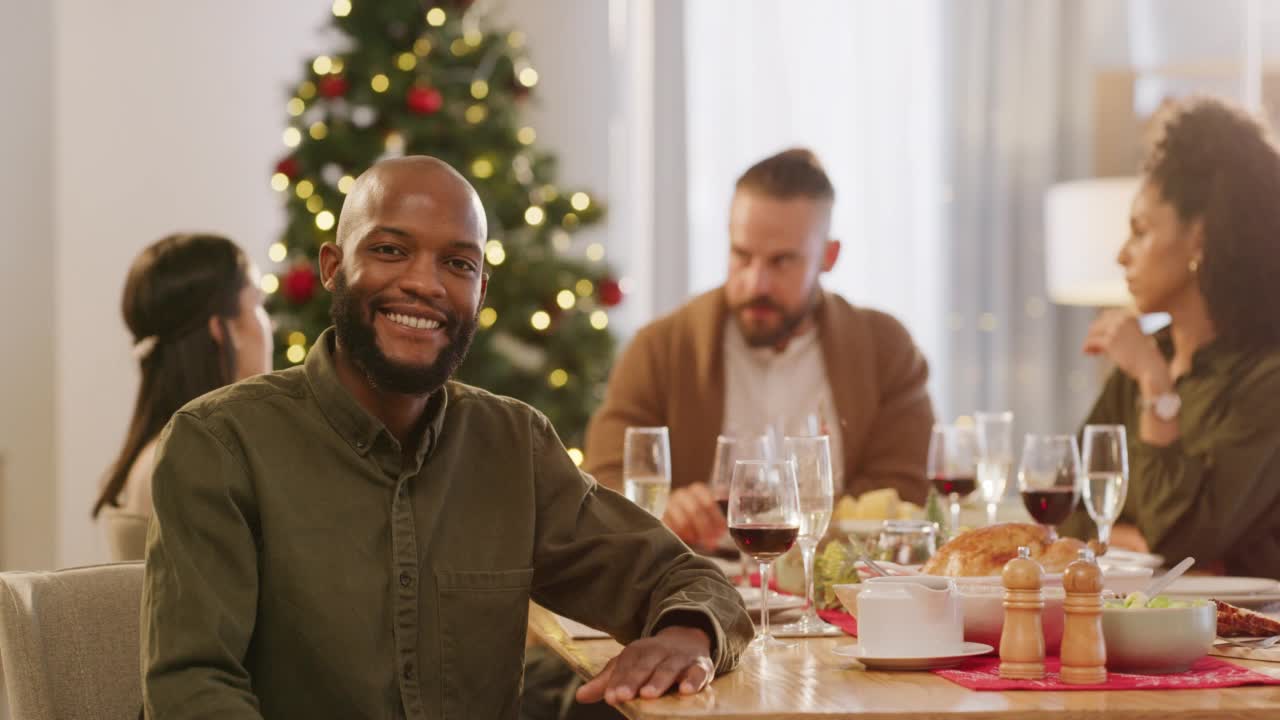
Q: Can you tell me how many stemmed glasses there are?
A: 8